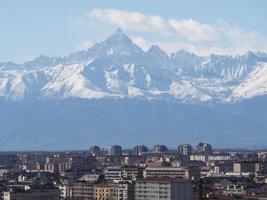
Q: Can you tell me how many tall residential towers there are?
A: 6